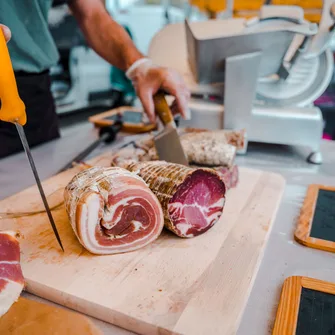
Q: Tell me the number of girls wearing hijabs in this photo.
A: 0